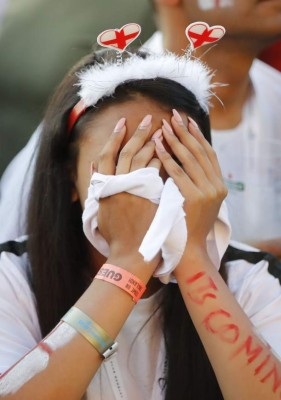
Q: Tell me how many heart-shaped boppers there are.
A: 2